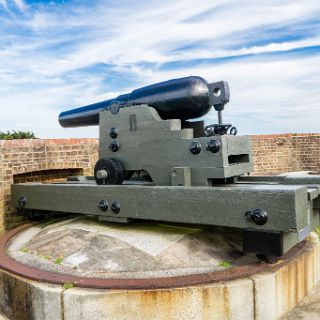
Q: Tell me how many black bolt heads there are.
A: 8